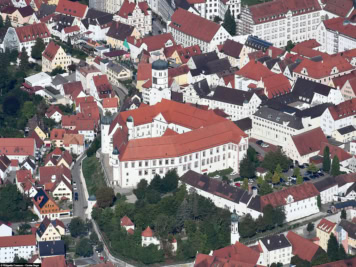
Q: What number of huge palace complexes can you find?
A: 1